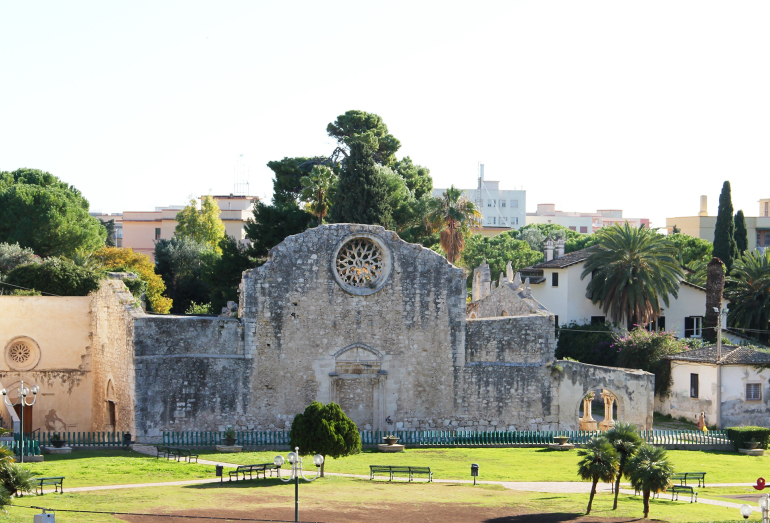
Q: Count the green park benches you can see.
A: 6